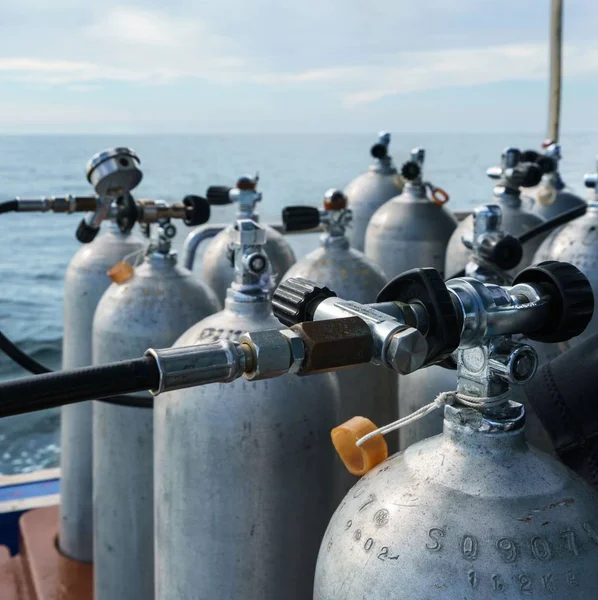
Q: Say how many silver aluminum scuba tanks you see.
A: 12